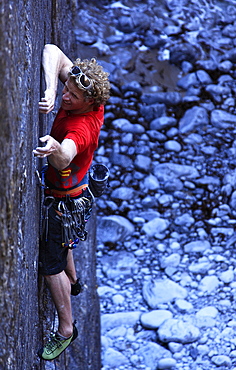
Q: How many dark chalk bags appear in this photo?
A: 1